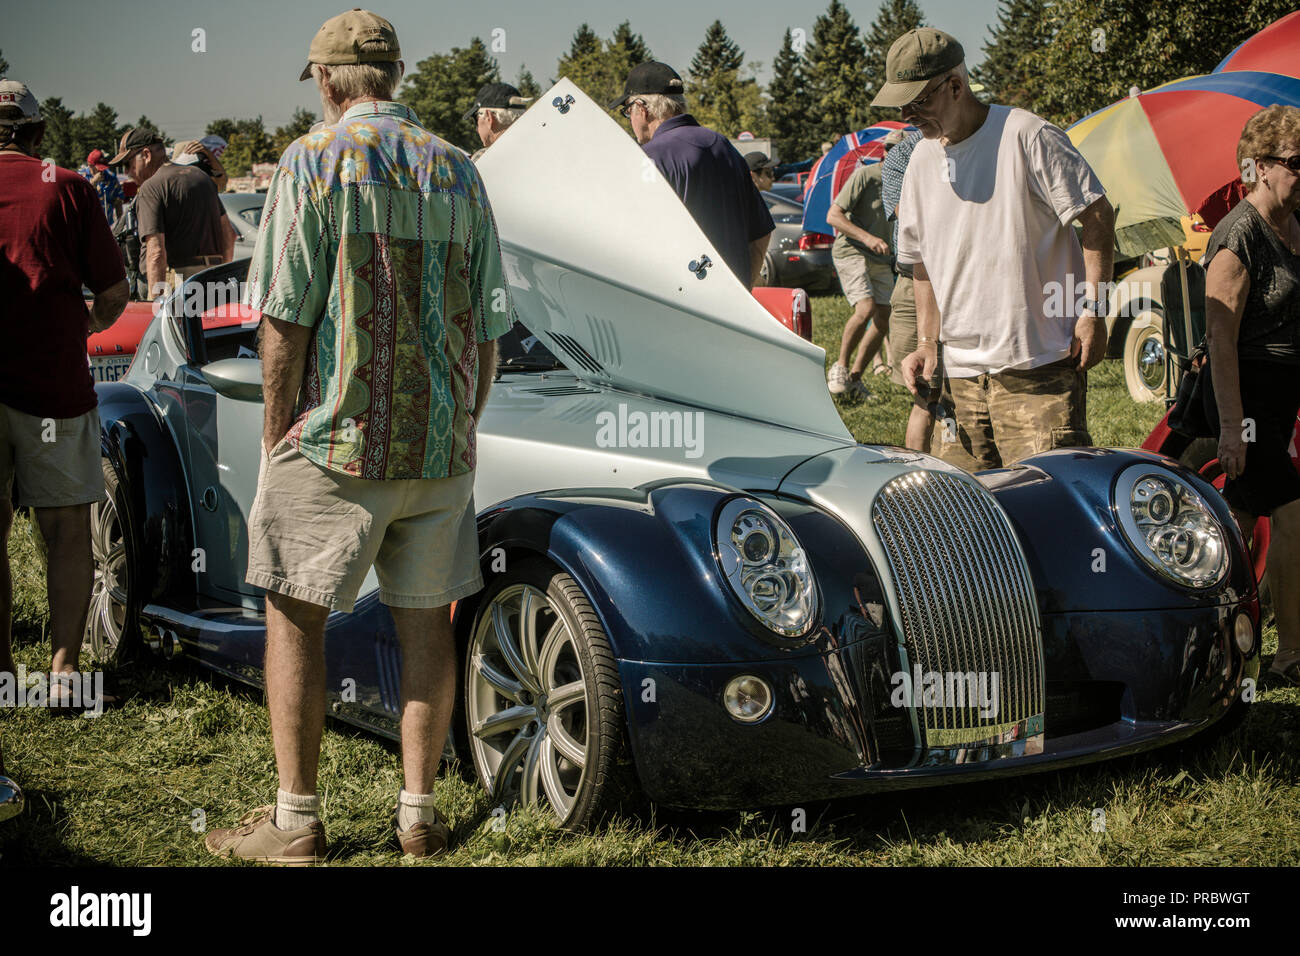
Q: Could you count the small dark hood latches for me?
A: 2